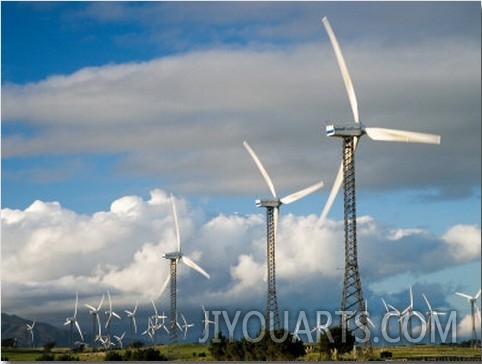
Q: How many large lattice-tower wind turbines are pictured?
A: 3